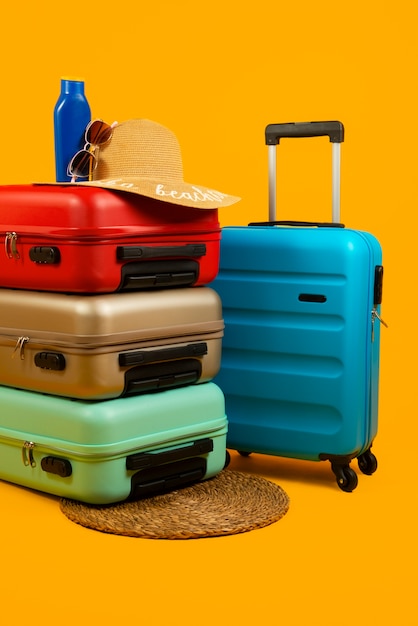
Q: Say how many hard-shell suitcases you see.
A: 4